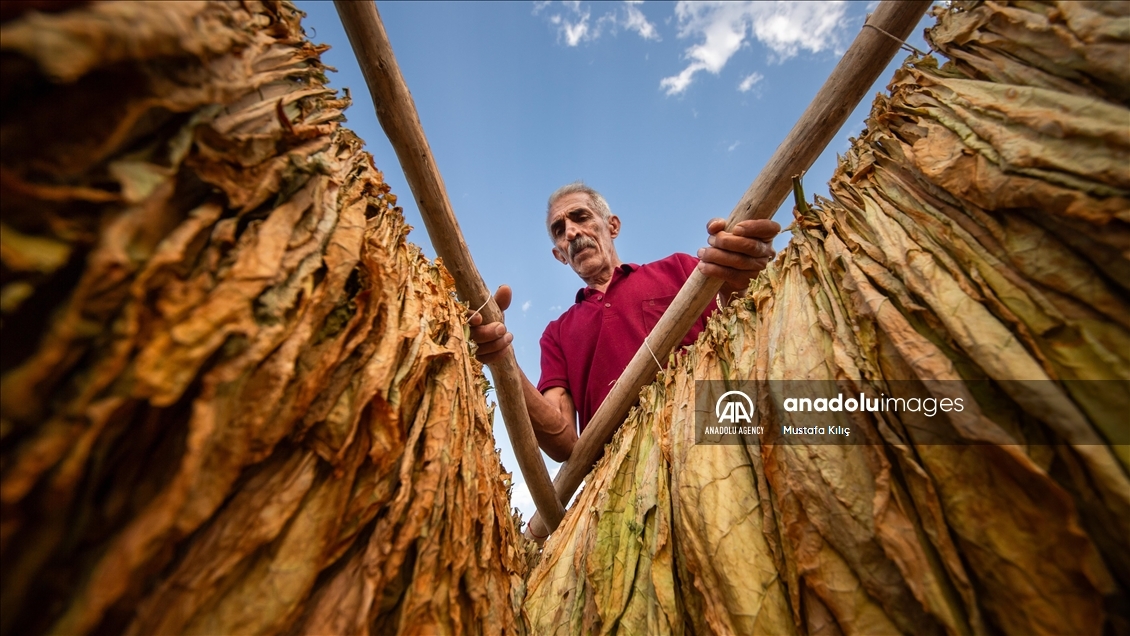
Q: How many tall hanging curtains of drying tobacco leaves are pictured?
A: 2